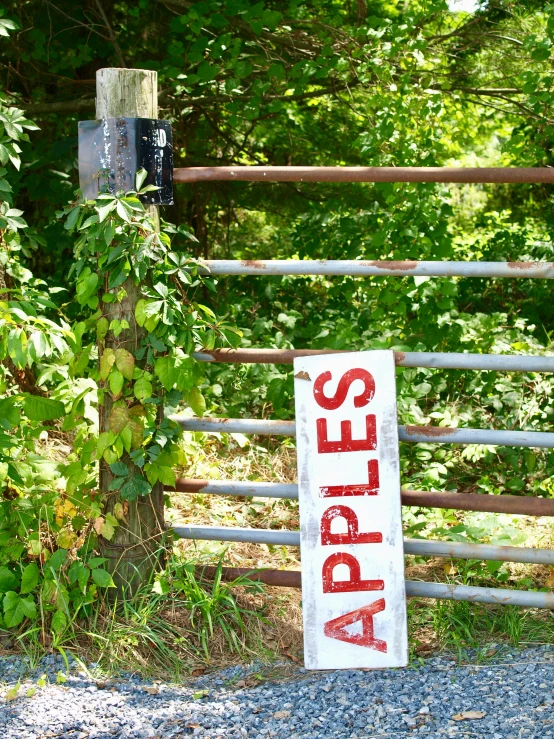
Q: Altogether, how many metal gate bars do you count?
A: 7